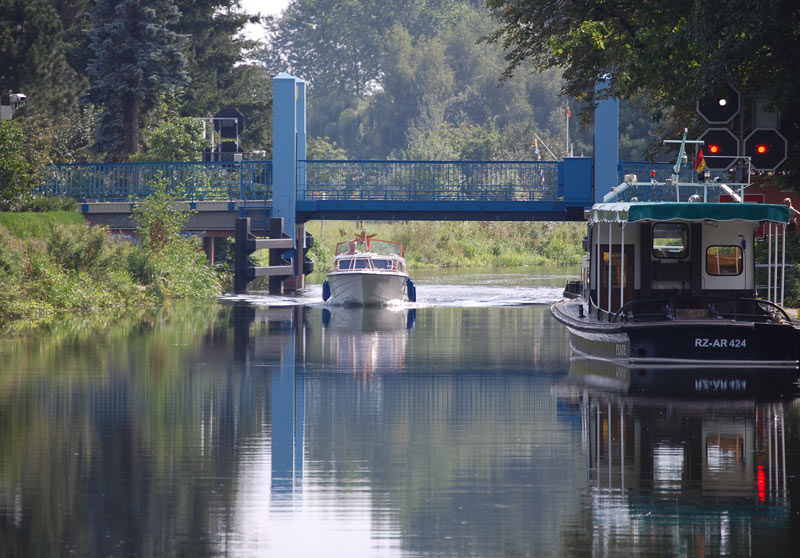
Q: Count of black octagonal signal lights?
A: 3